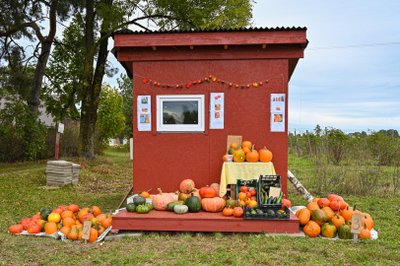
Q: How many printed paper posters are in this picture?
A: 3